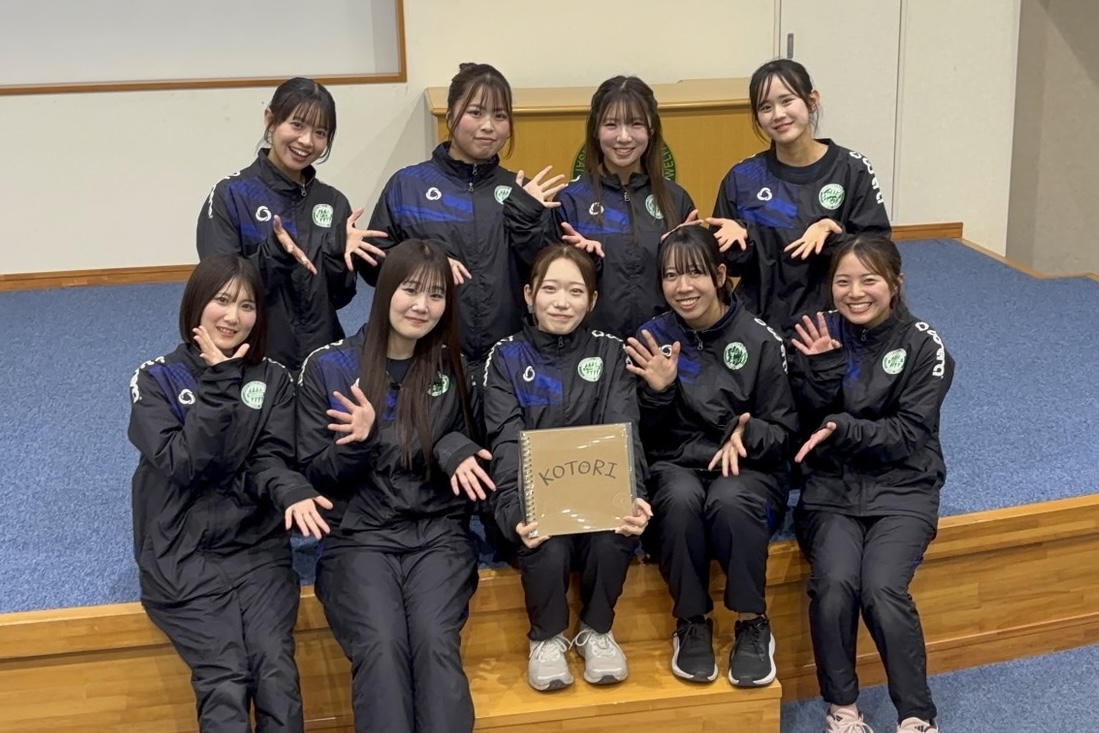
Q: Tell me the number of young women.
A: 9